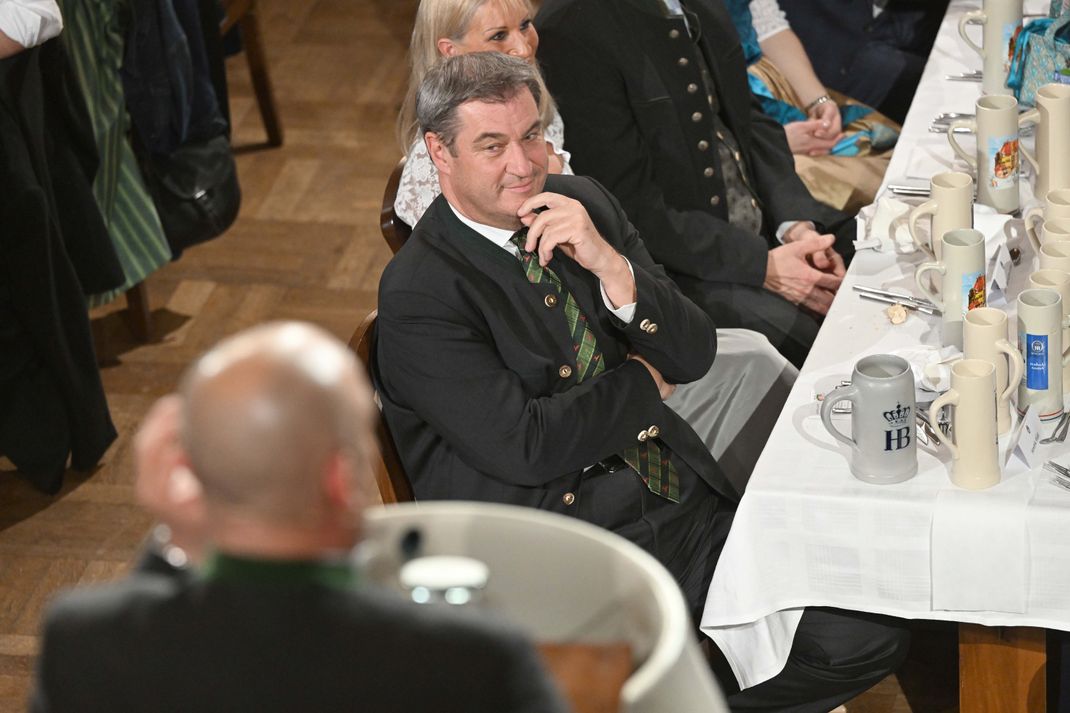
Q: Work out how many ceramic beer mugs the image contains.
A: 13